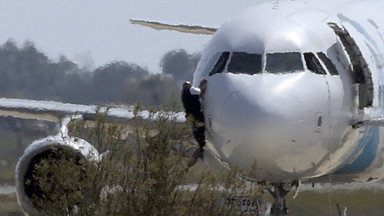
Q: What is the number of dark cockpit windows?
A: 5